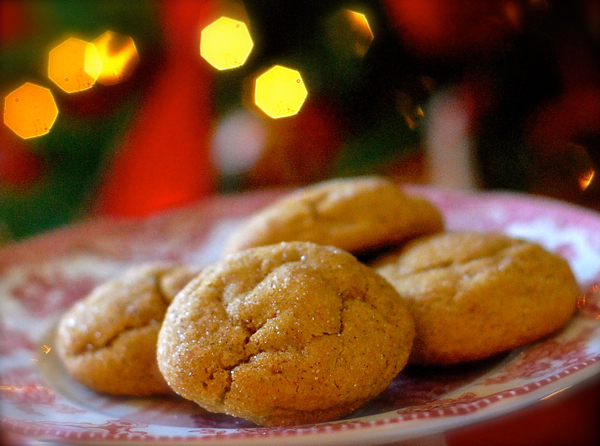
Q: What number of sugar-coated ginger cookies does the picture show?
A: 4